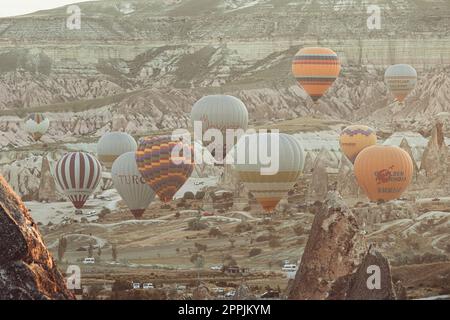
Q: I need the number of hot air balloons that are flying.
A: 11